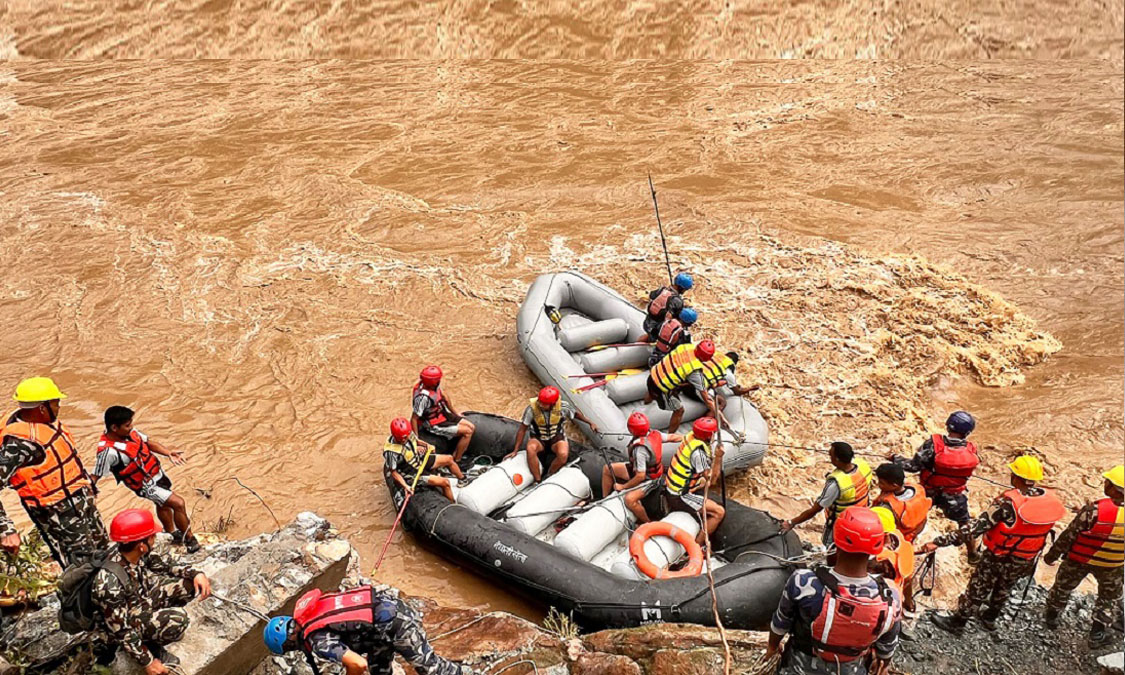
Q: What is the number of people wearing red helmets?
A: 8